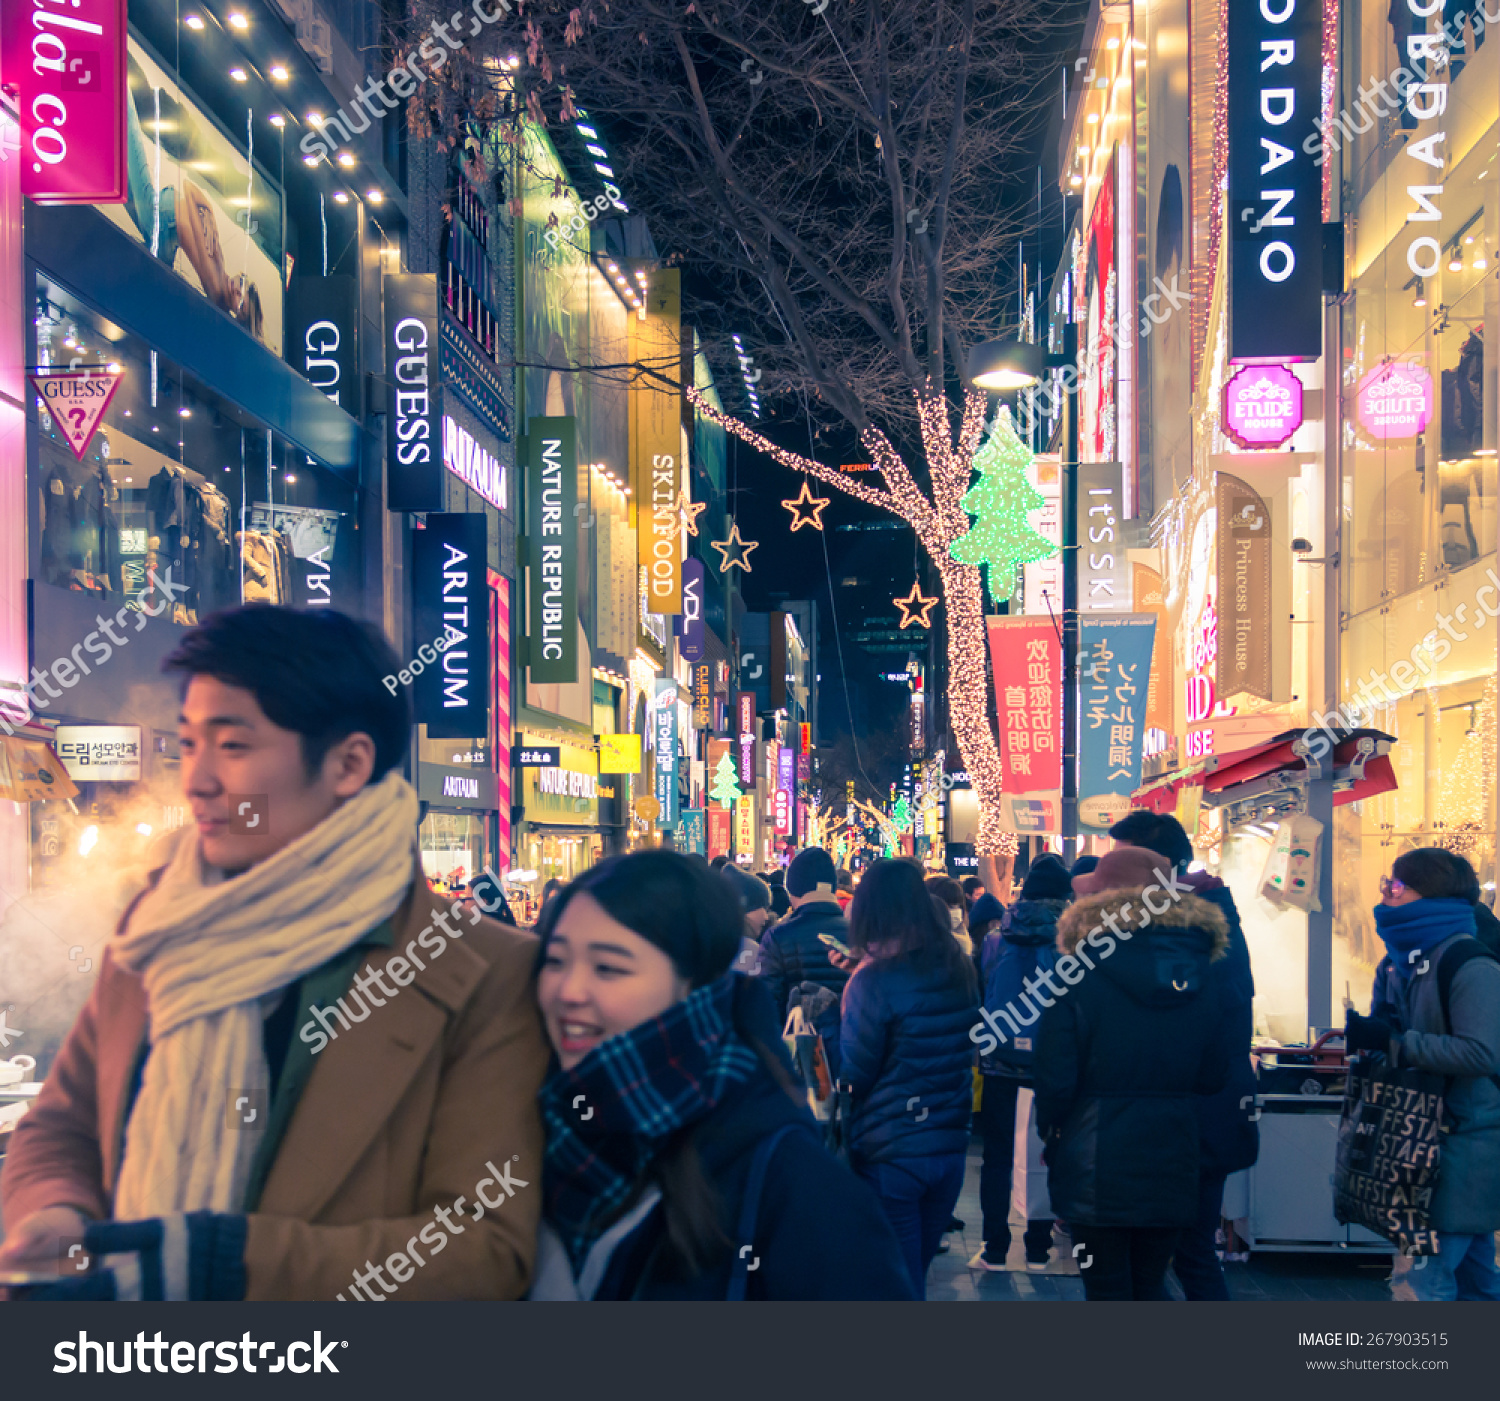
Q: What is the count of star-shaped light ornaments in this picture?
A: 4